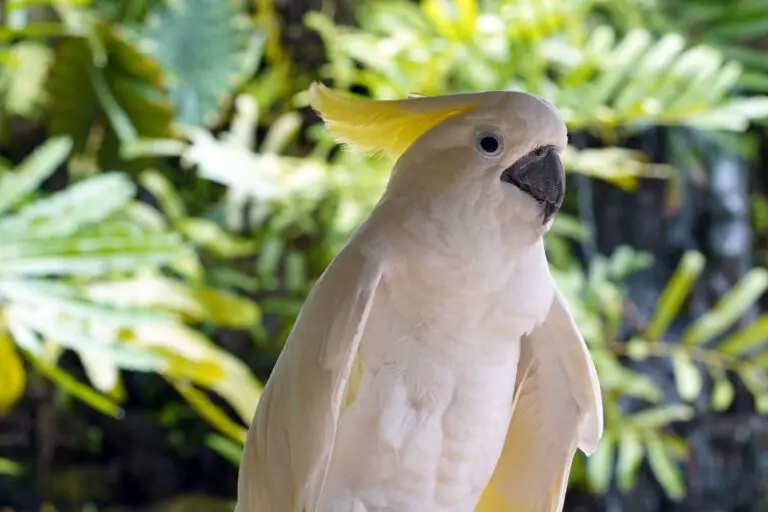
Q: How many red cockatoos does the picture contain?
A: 0